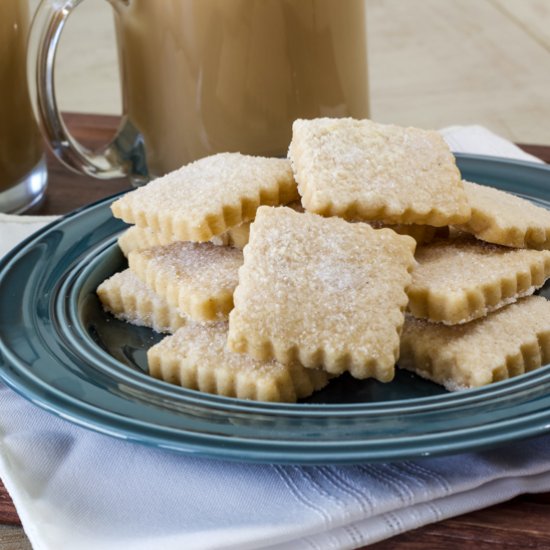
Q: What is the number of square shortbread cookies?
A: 11